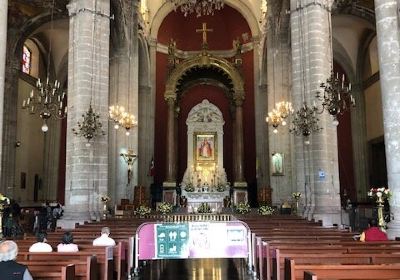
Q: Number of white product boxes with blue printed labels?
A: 0